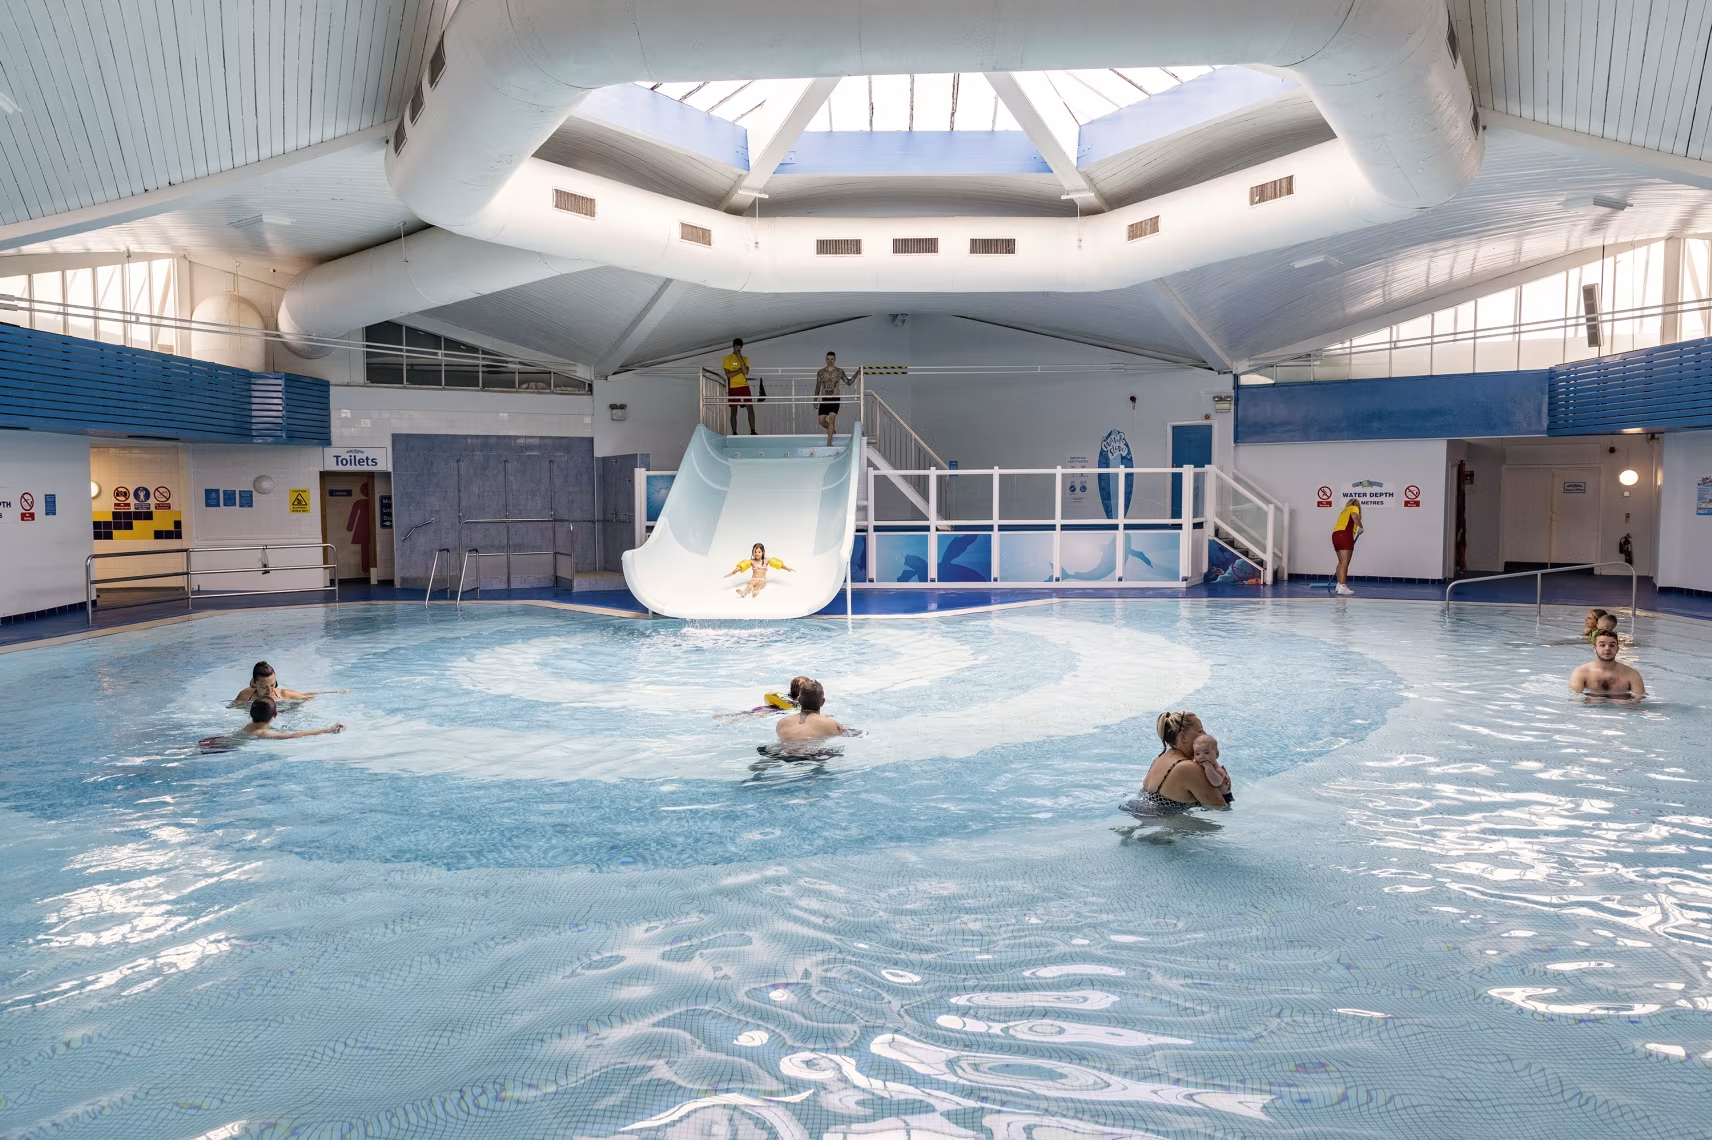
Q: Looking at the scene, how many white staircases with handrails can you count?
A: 2